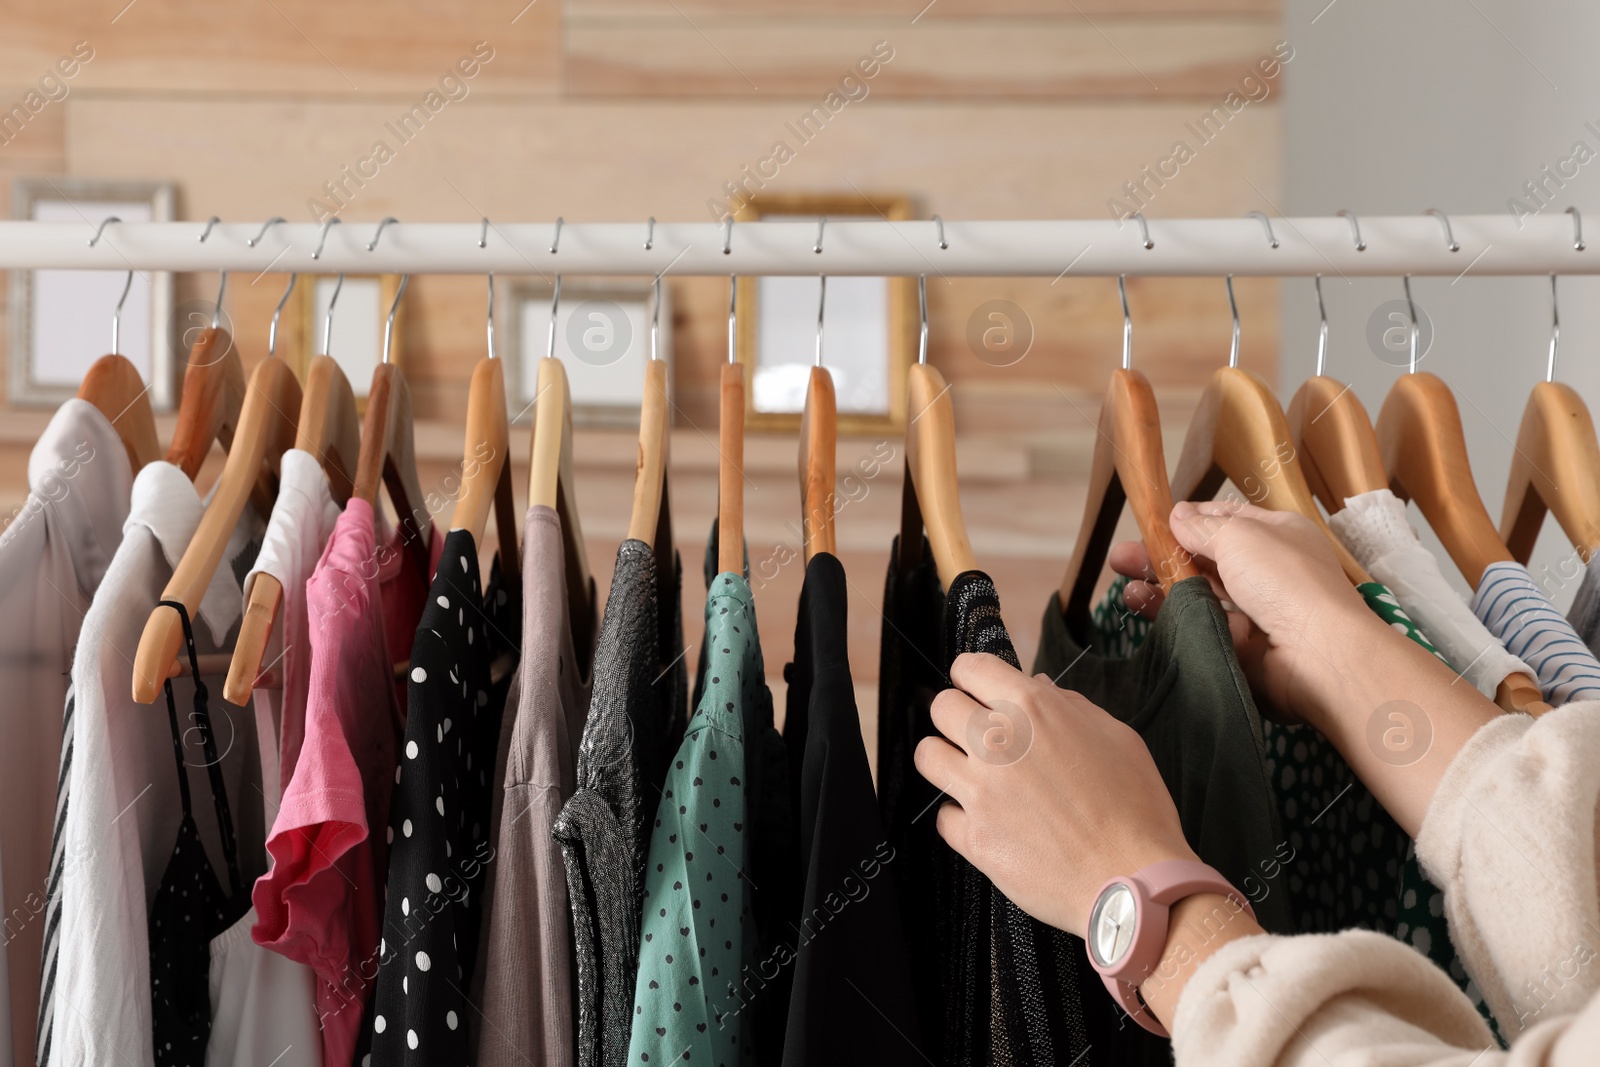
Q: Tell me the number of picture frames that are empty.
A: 4